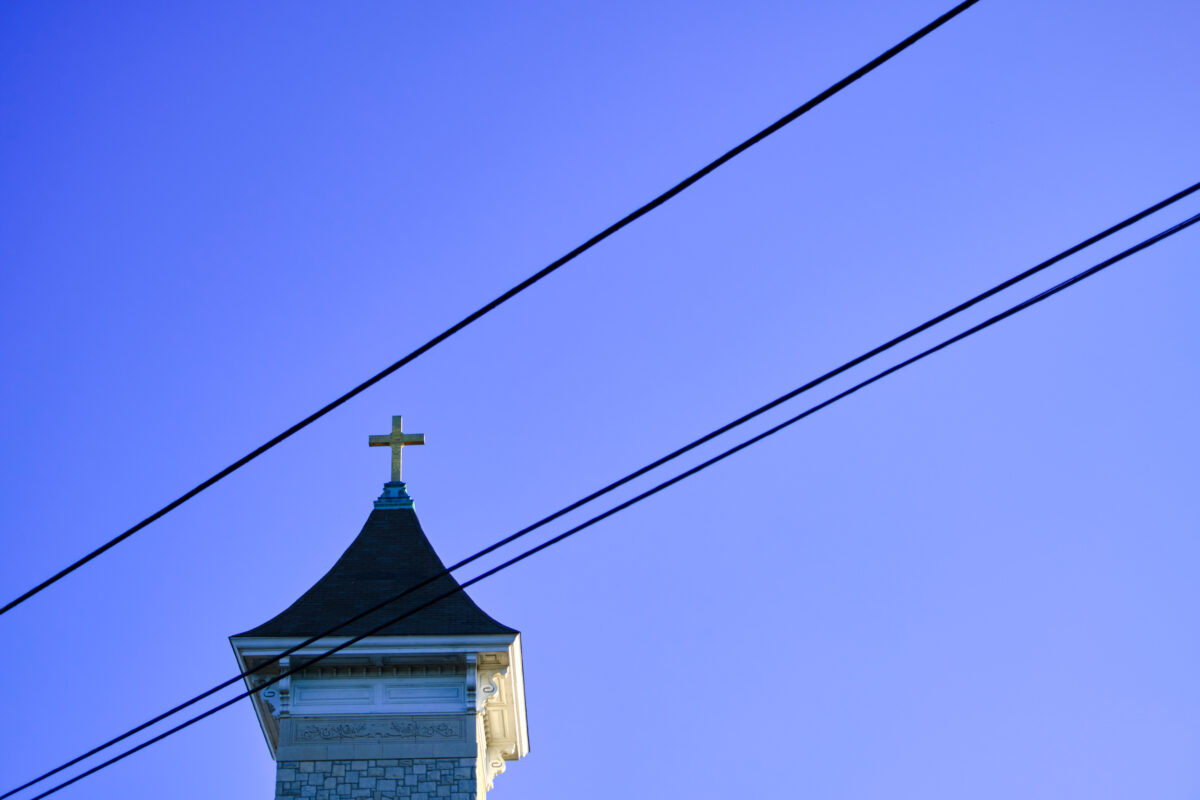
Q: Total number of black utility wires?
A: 3